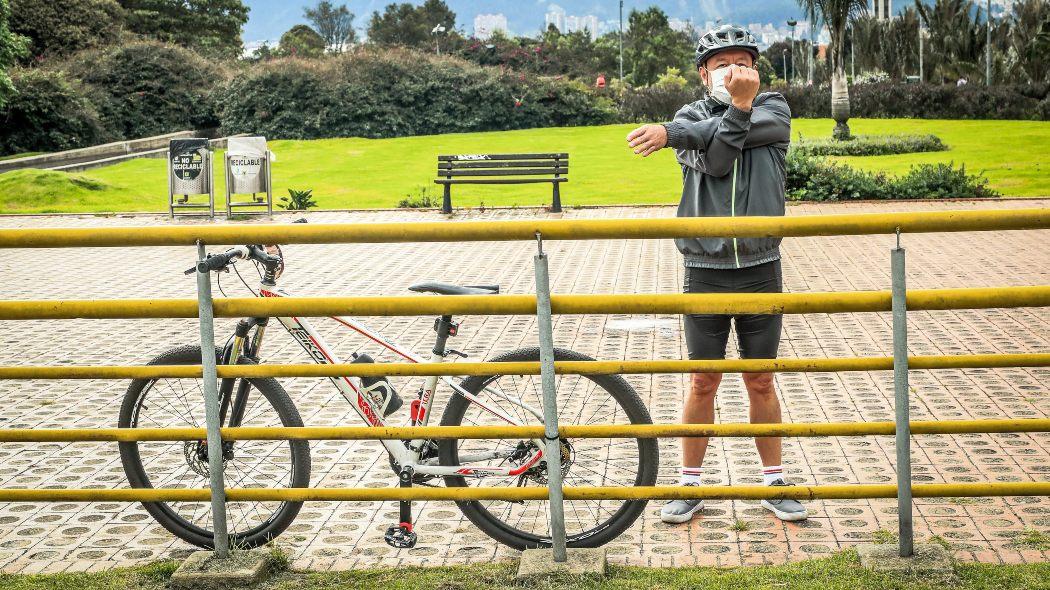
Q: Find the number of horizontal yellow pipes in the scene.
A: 5